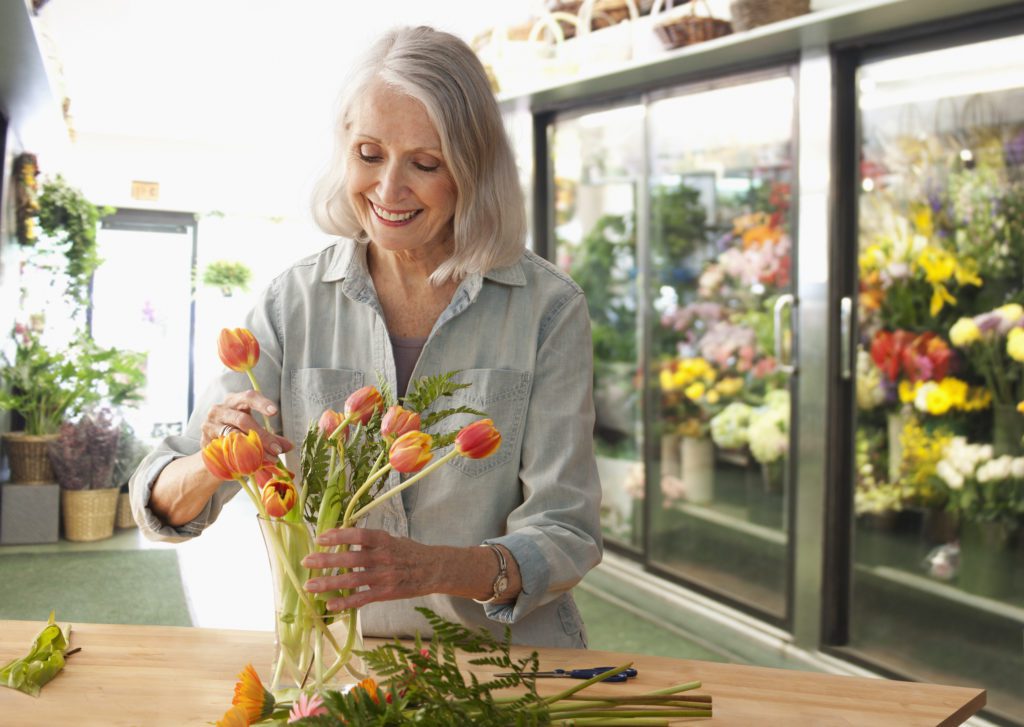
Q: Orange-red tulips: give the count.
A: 10